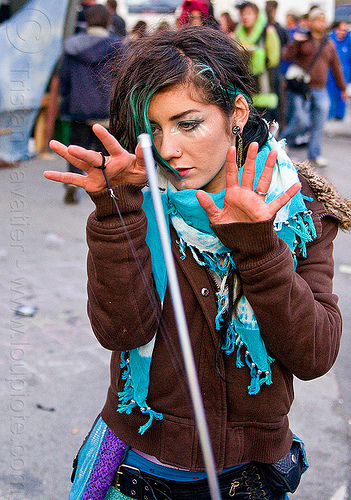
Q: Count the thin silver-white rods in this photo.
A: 1